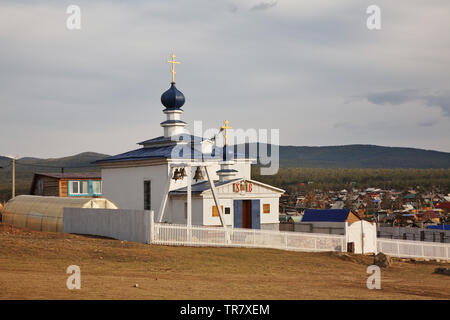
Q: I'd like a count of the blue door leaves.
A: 2